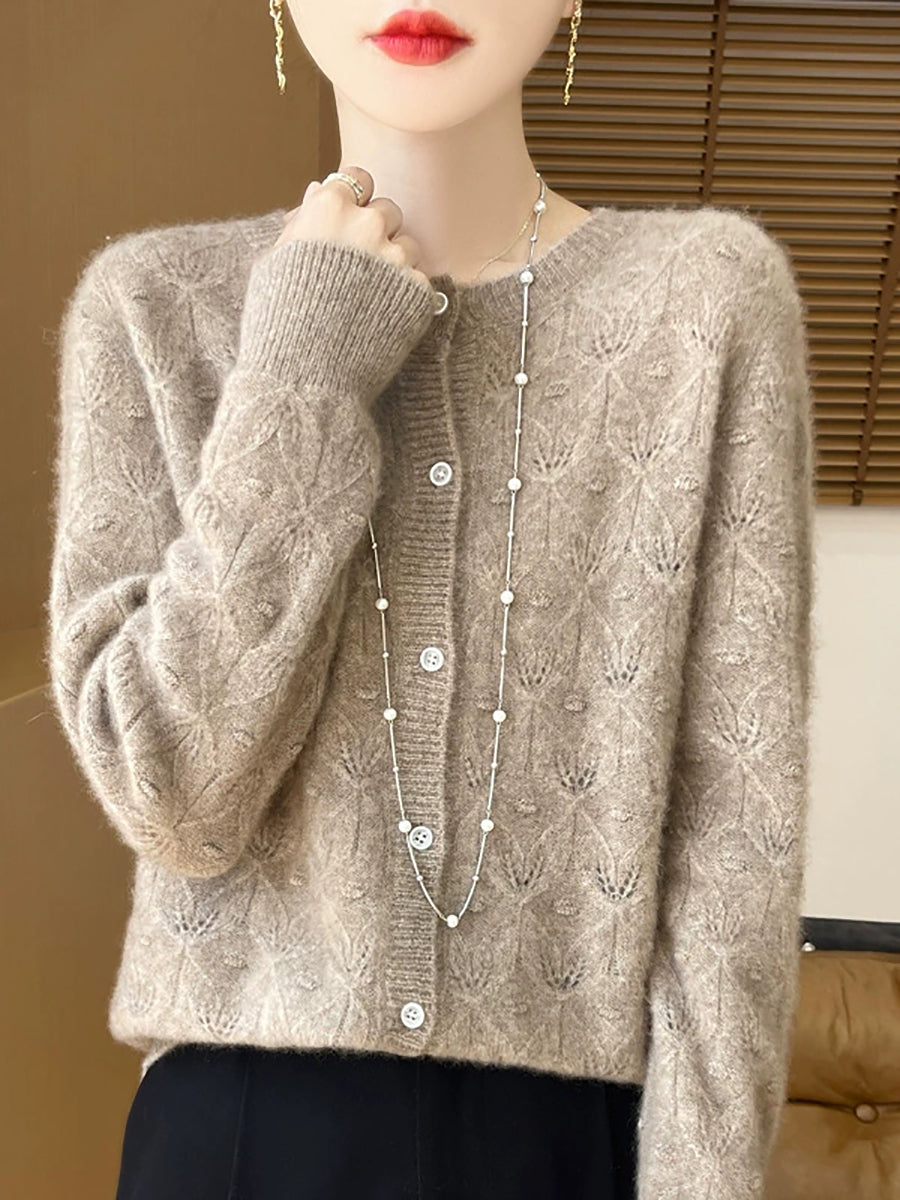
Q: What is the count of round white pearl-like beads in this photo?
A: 11